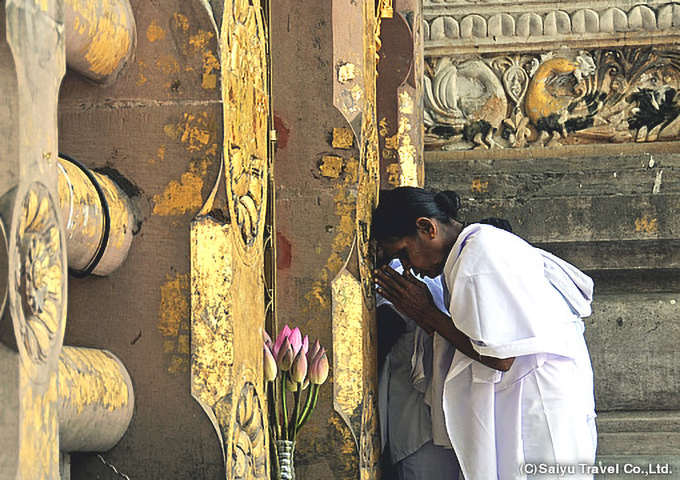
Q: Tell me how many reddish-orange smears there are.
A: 2